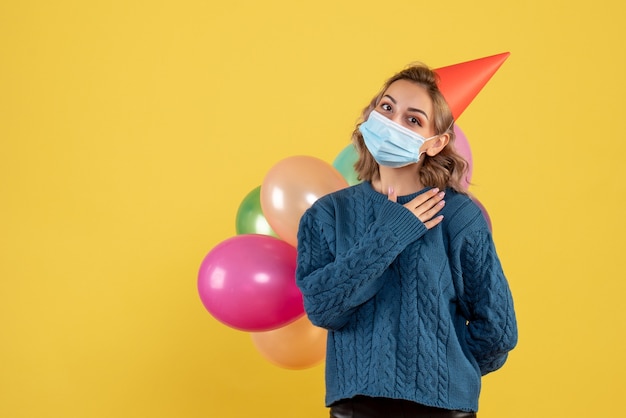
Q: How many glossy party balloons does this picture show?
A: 7